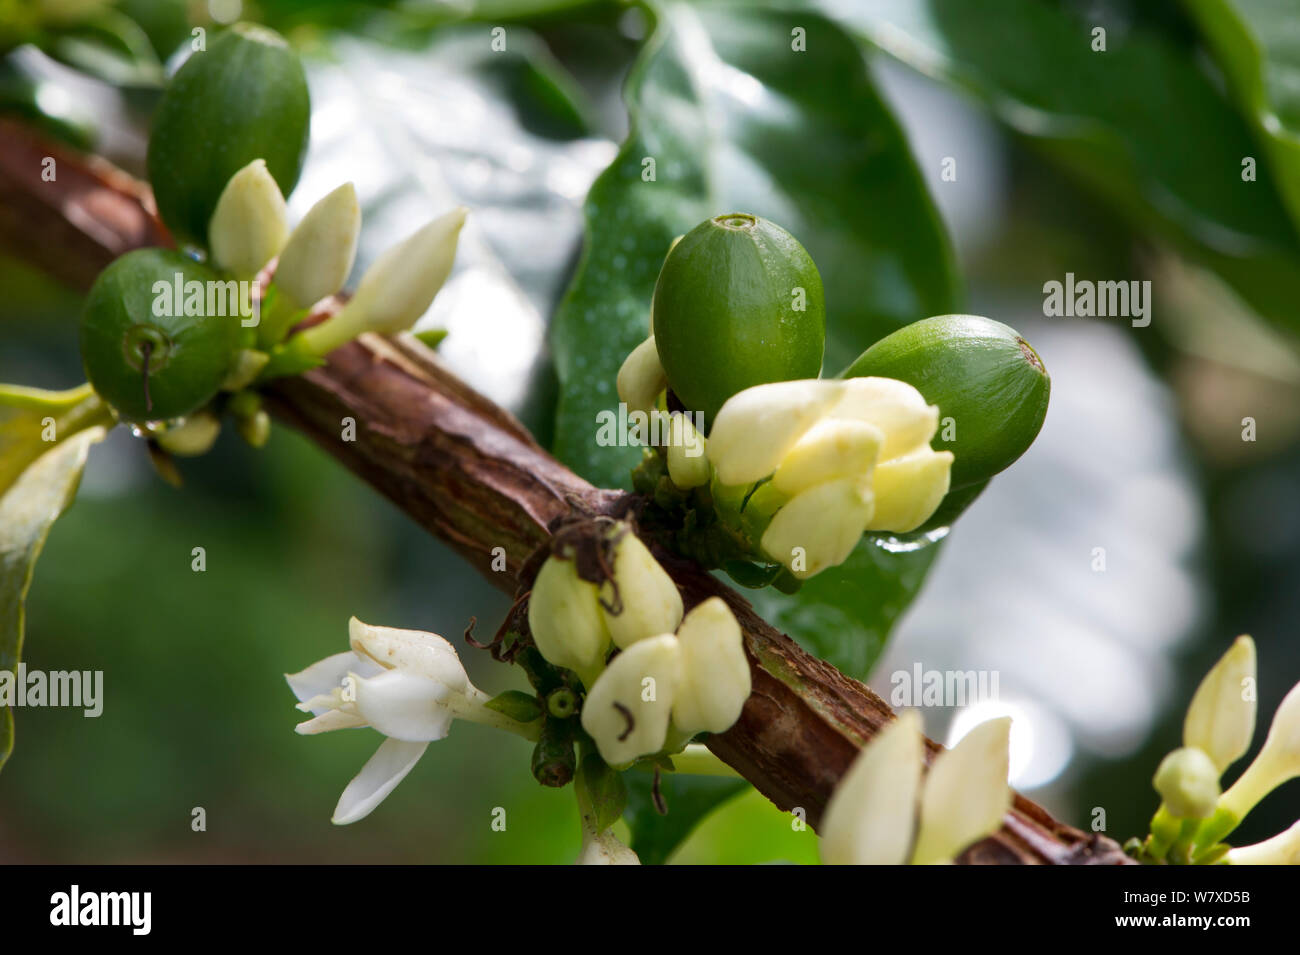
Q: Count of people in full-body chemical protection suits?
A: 0